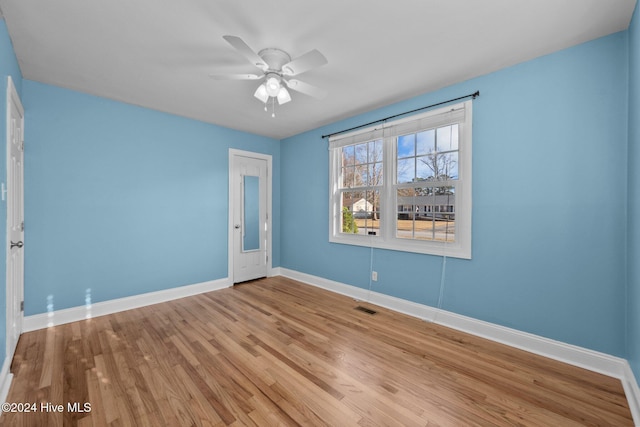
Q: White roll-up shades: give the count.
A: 2